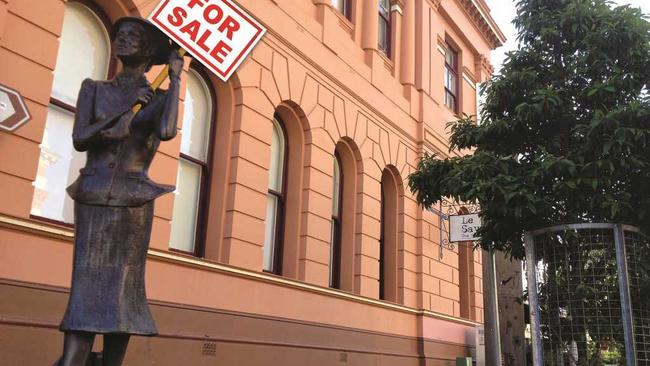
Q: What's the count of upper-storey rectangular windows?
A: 3